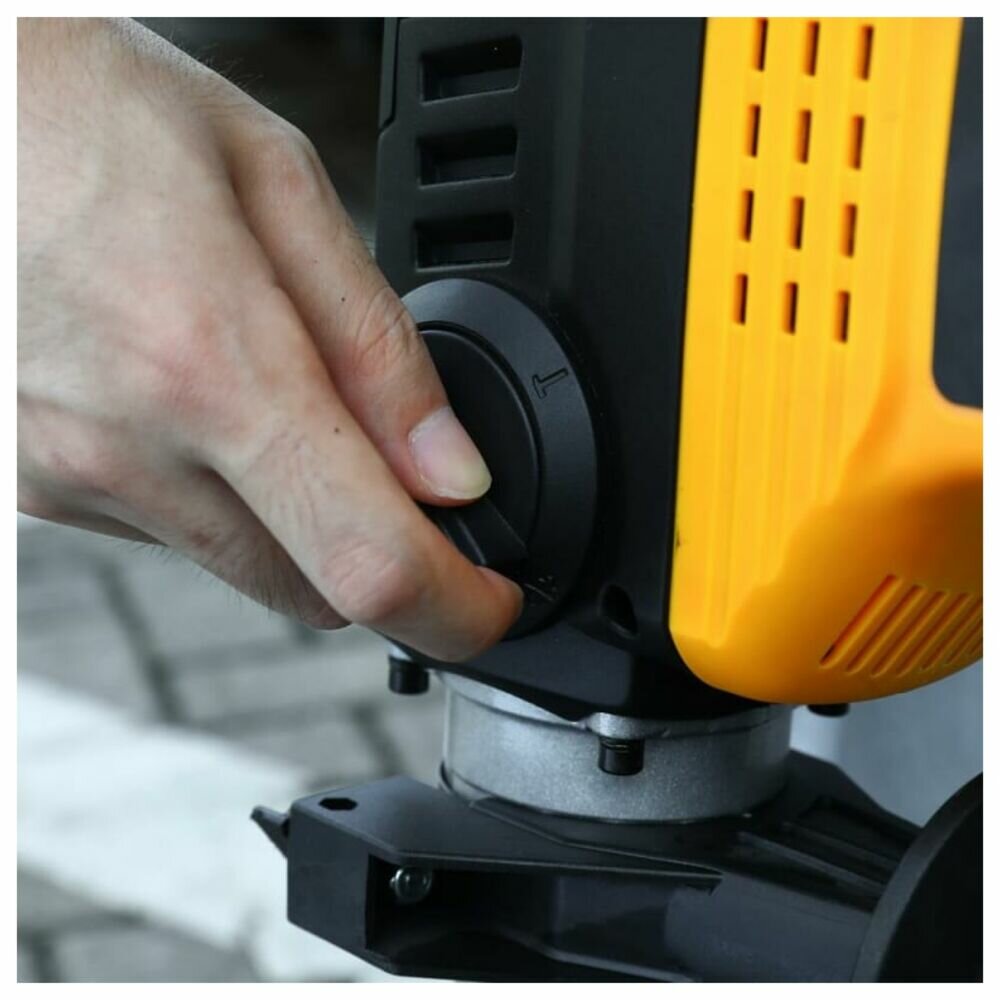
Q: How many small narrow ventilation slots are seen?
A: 12